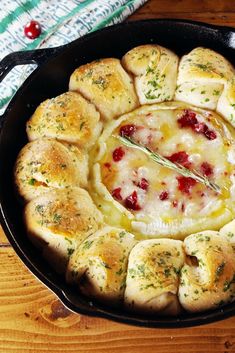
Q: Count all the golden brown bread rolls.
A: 11